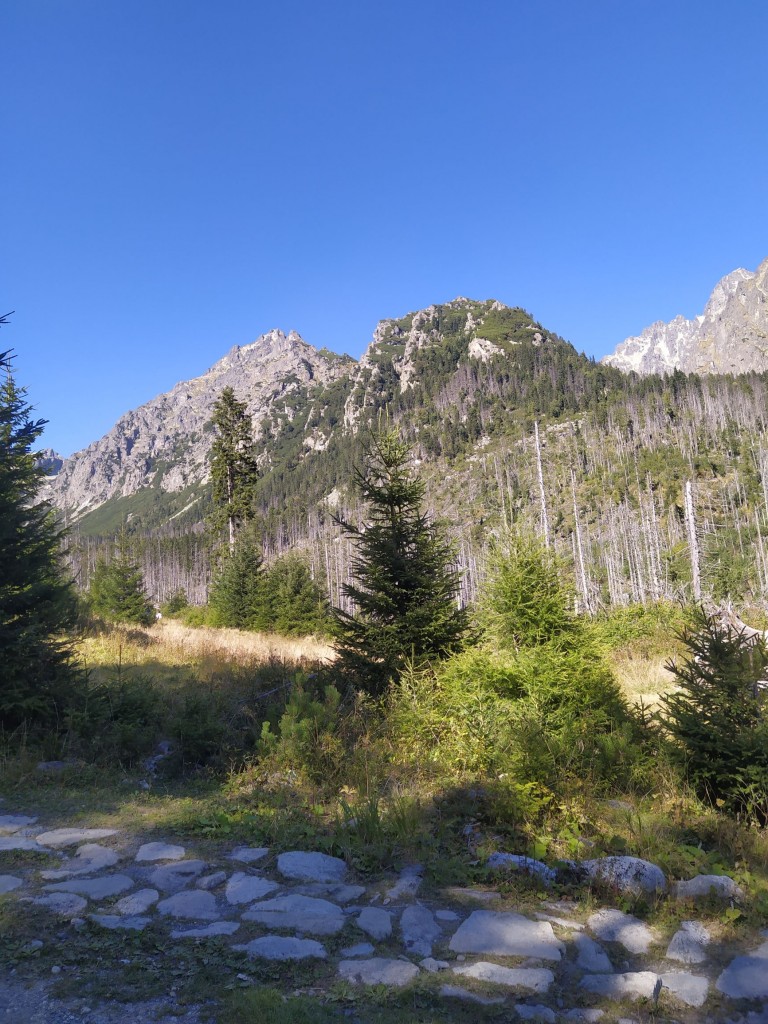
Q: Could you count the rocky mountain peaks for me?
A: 3